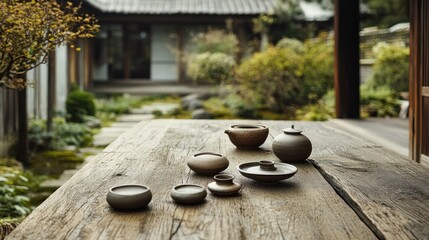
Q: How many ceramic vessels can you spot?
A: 7